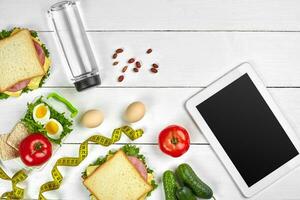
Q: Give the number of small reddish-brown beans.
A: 11